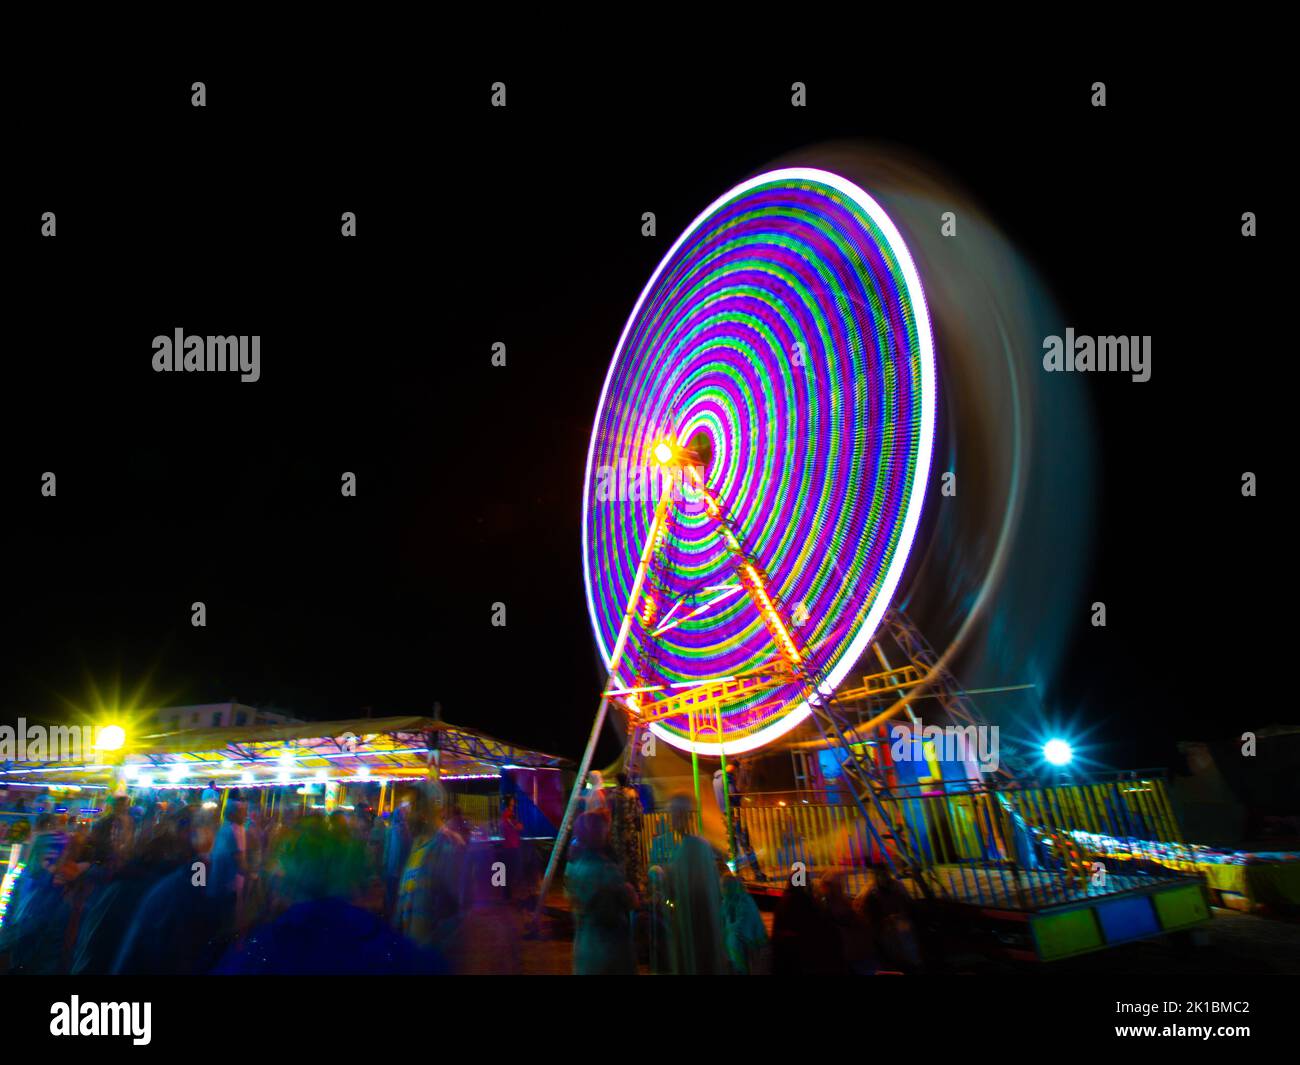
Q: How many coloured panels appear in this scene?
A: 3